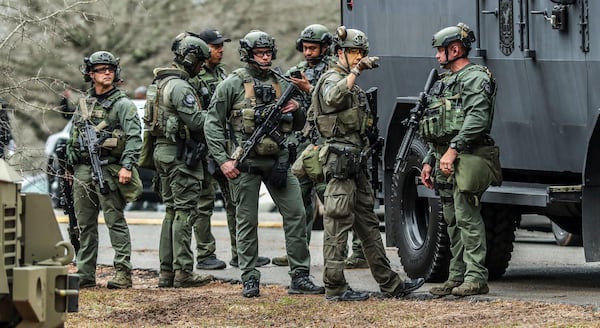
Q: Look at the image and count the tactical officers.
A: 7